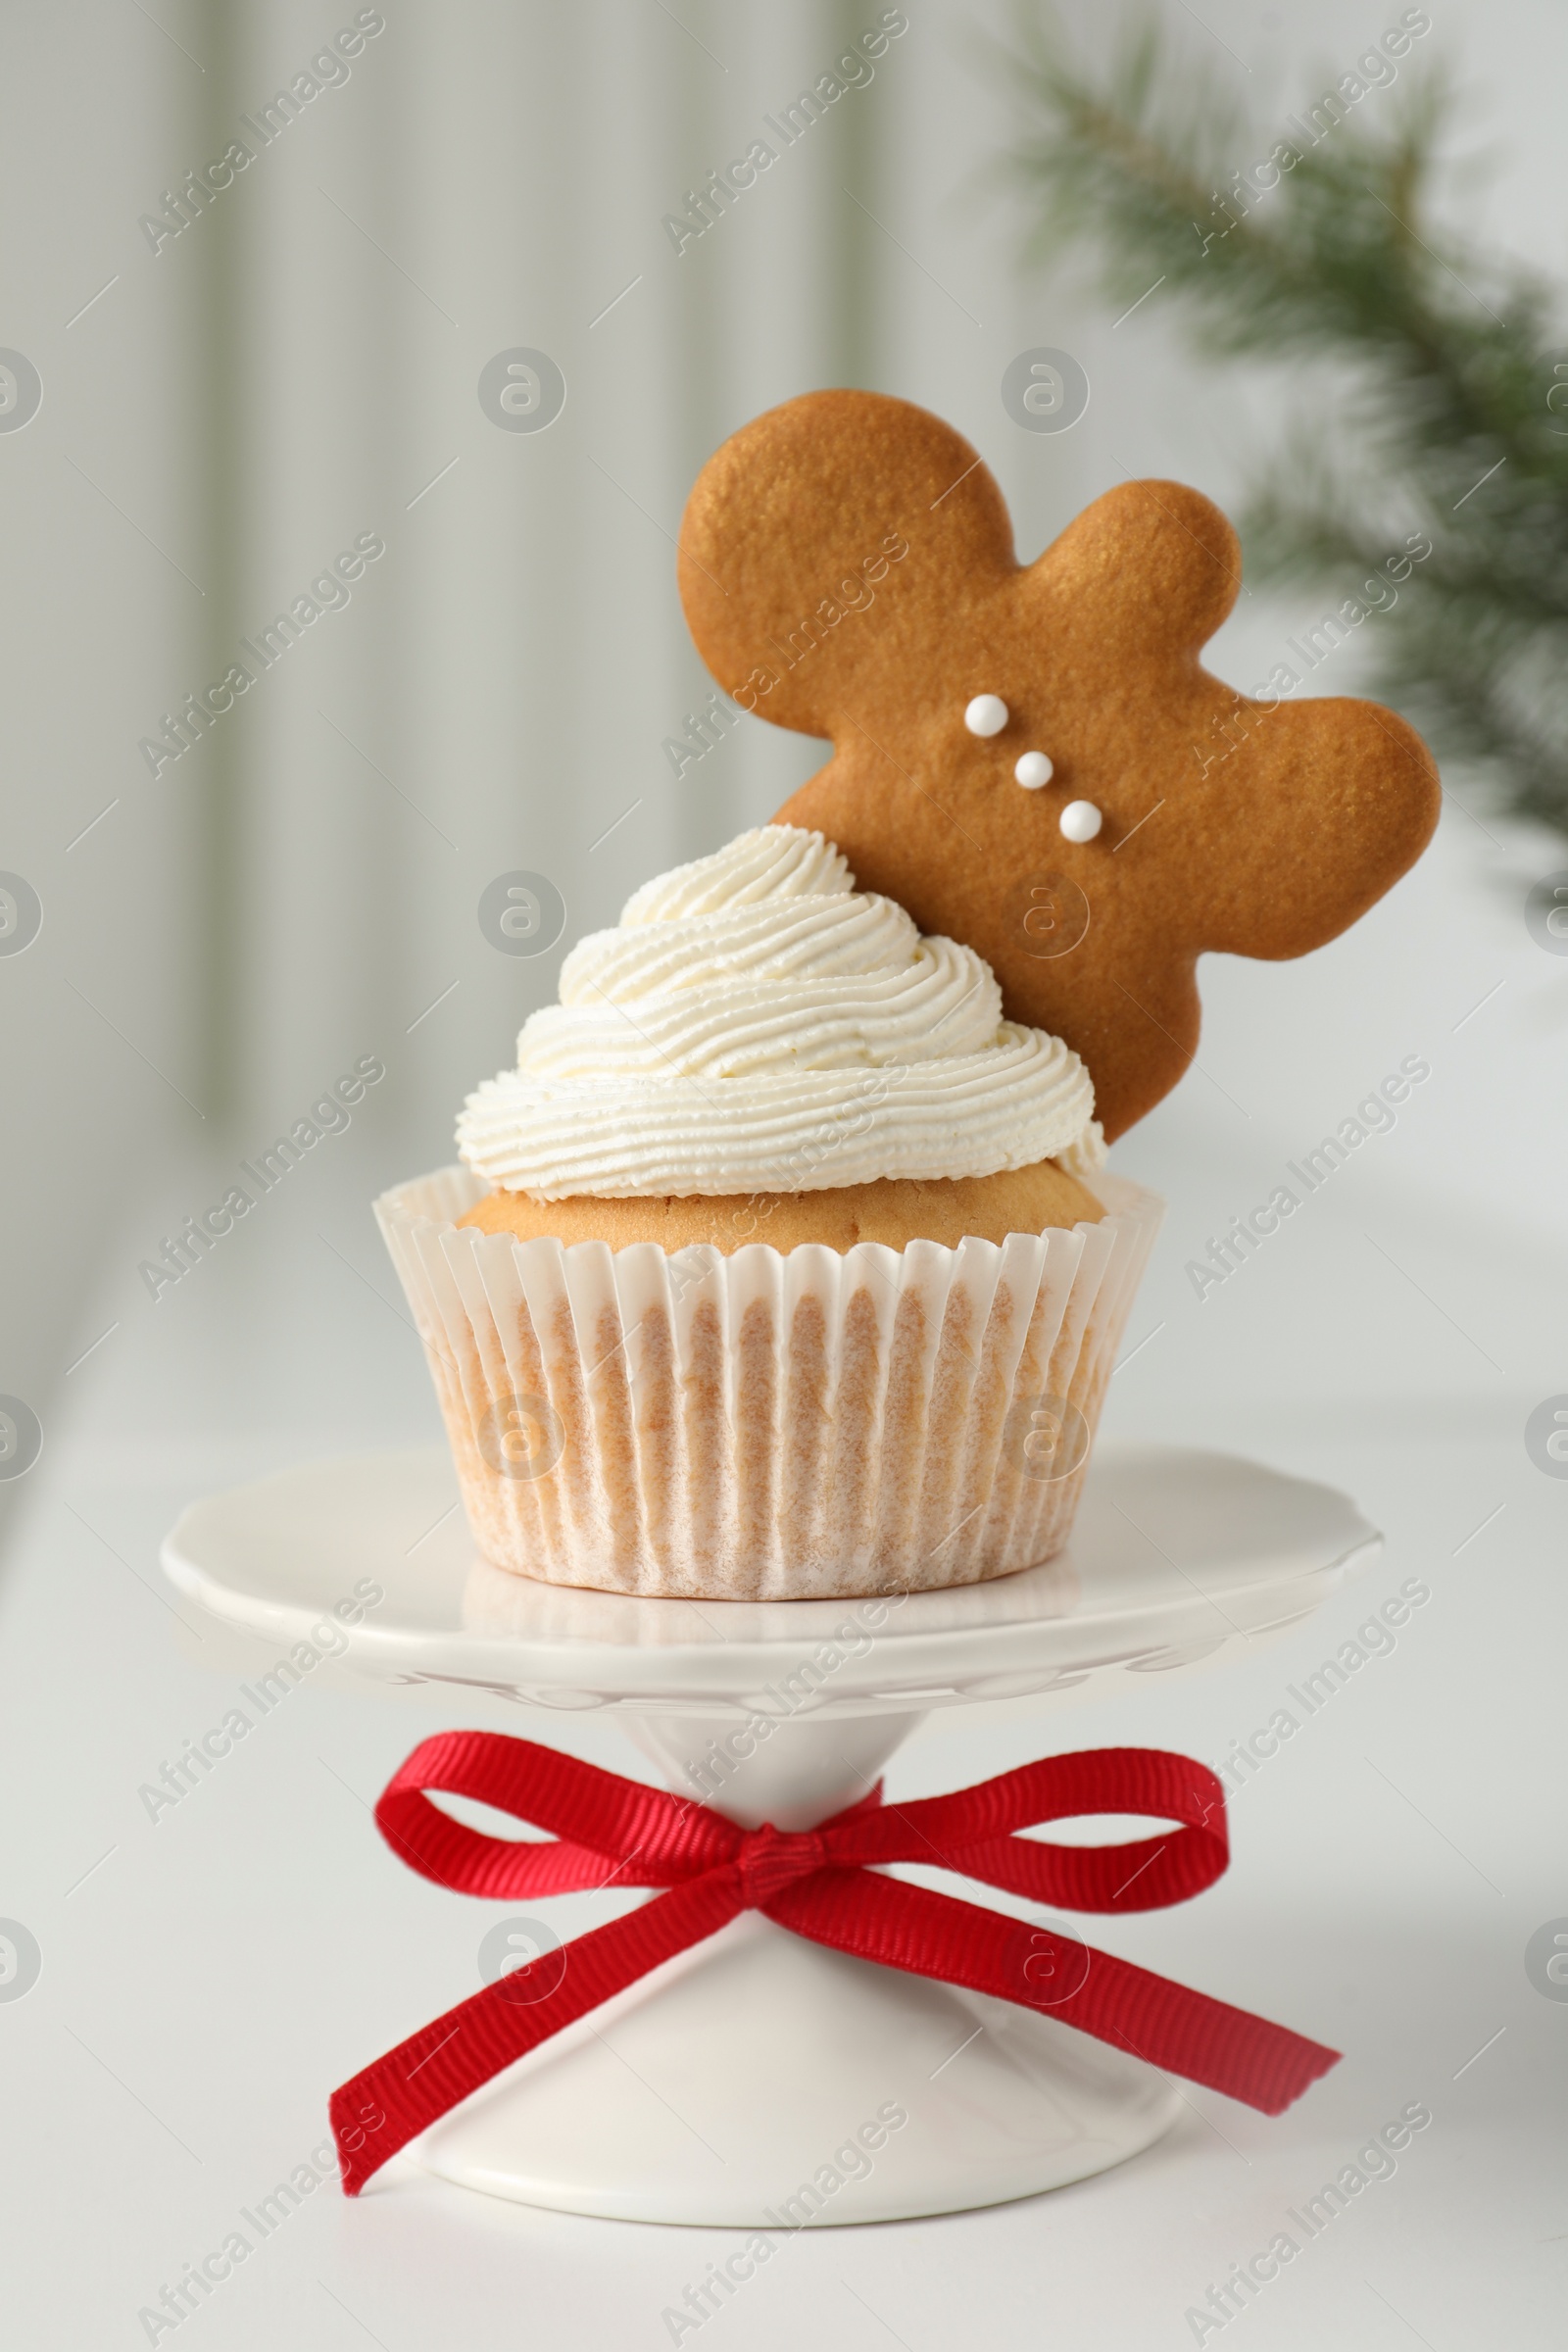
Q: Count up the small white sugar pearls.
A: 3